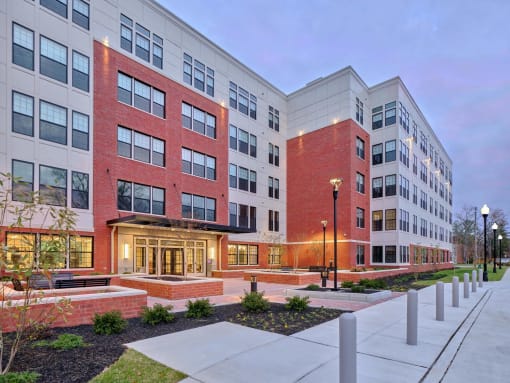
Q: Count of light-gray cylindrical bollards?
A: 7